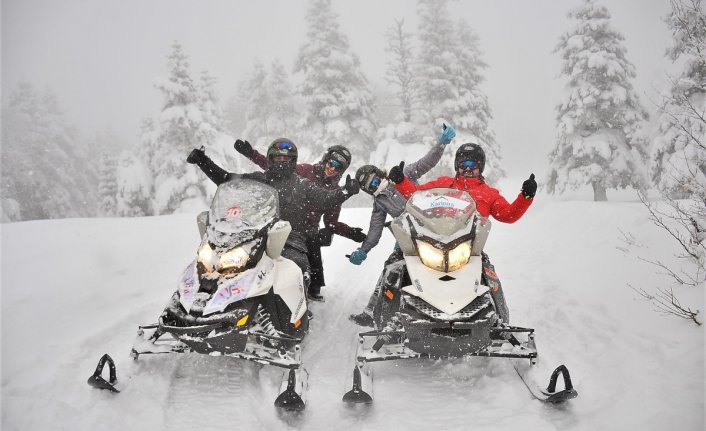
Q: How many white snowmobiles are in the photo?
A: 2